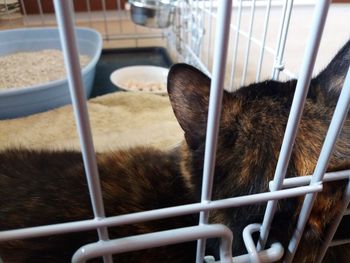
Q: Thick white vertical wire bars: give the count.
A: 4